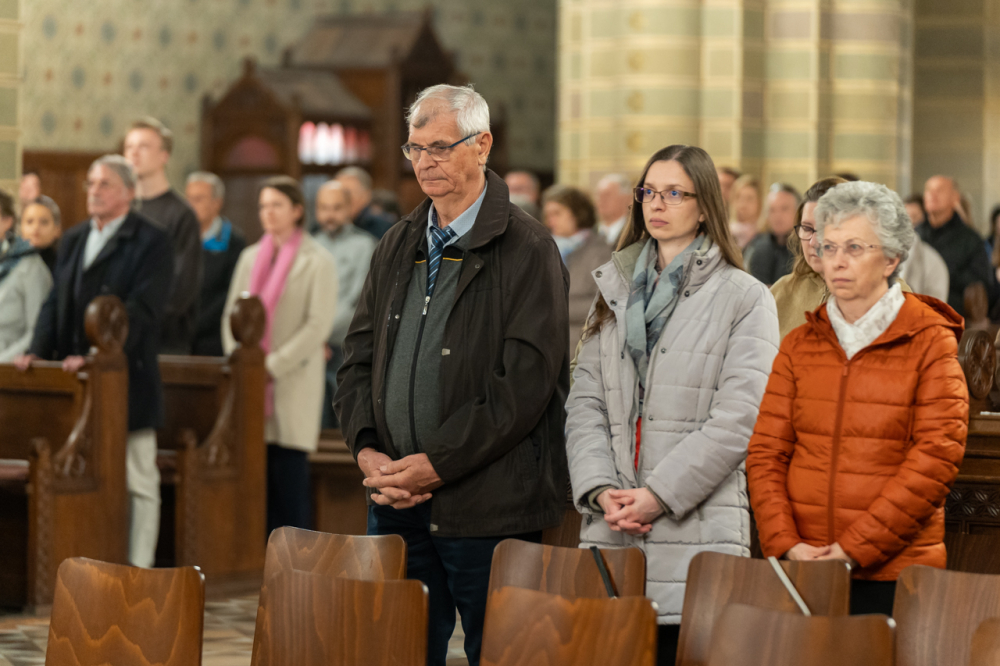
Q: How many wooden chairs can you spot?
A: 9